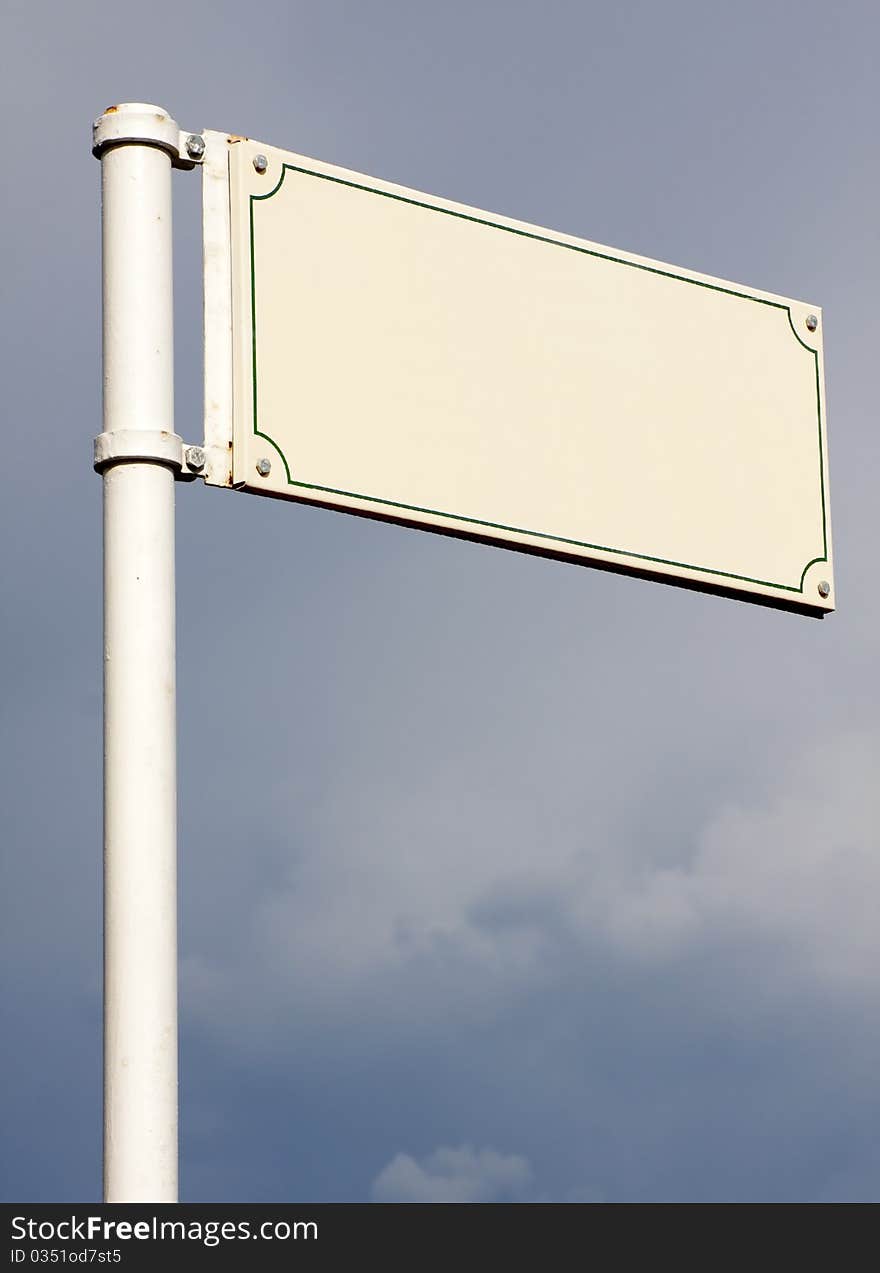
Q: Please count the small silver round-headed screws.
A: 4